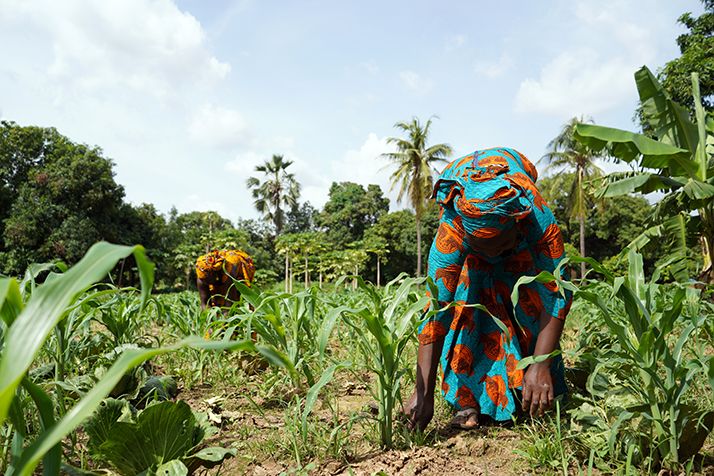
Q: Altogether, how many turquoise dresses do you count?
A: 1